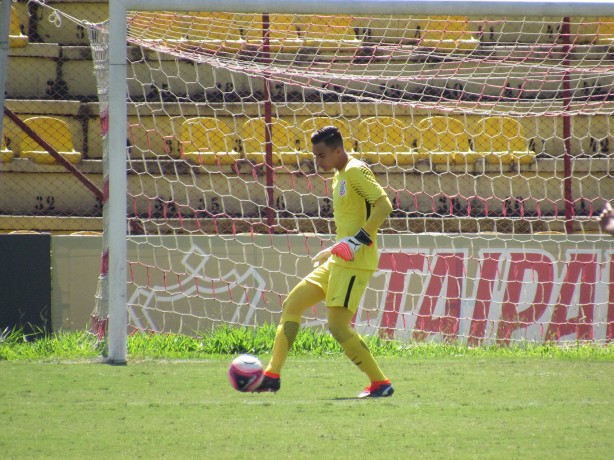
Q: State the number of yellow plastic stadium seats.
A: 15